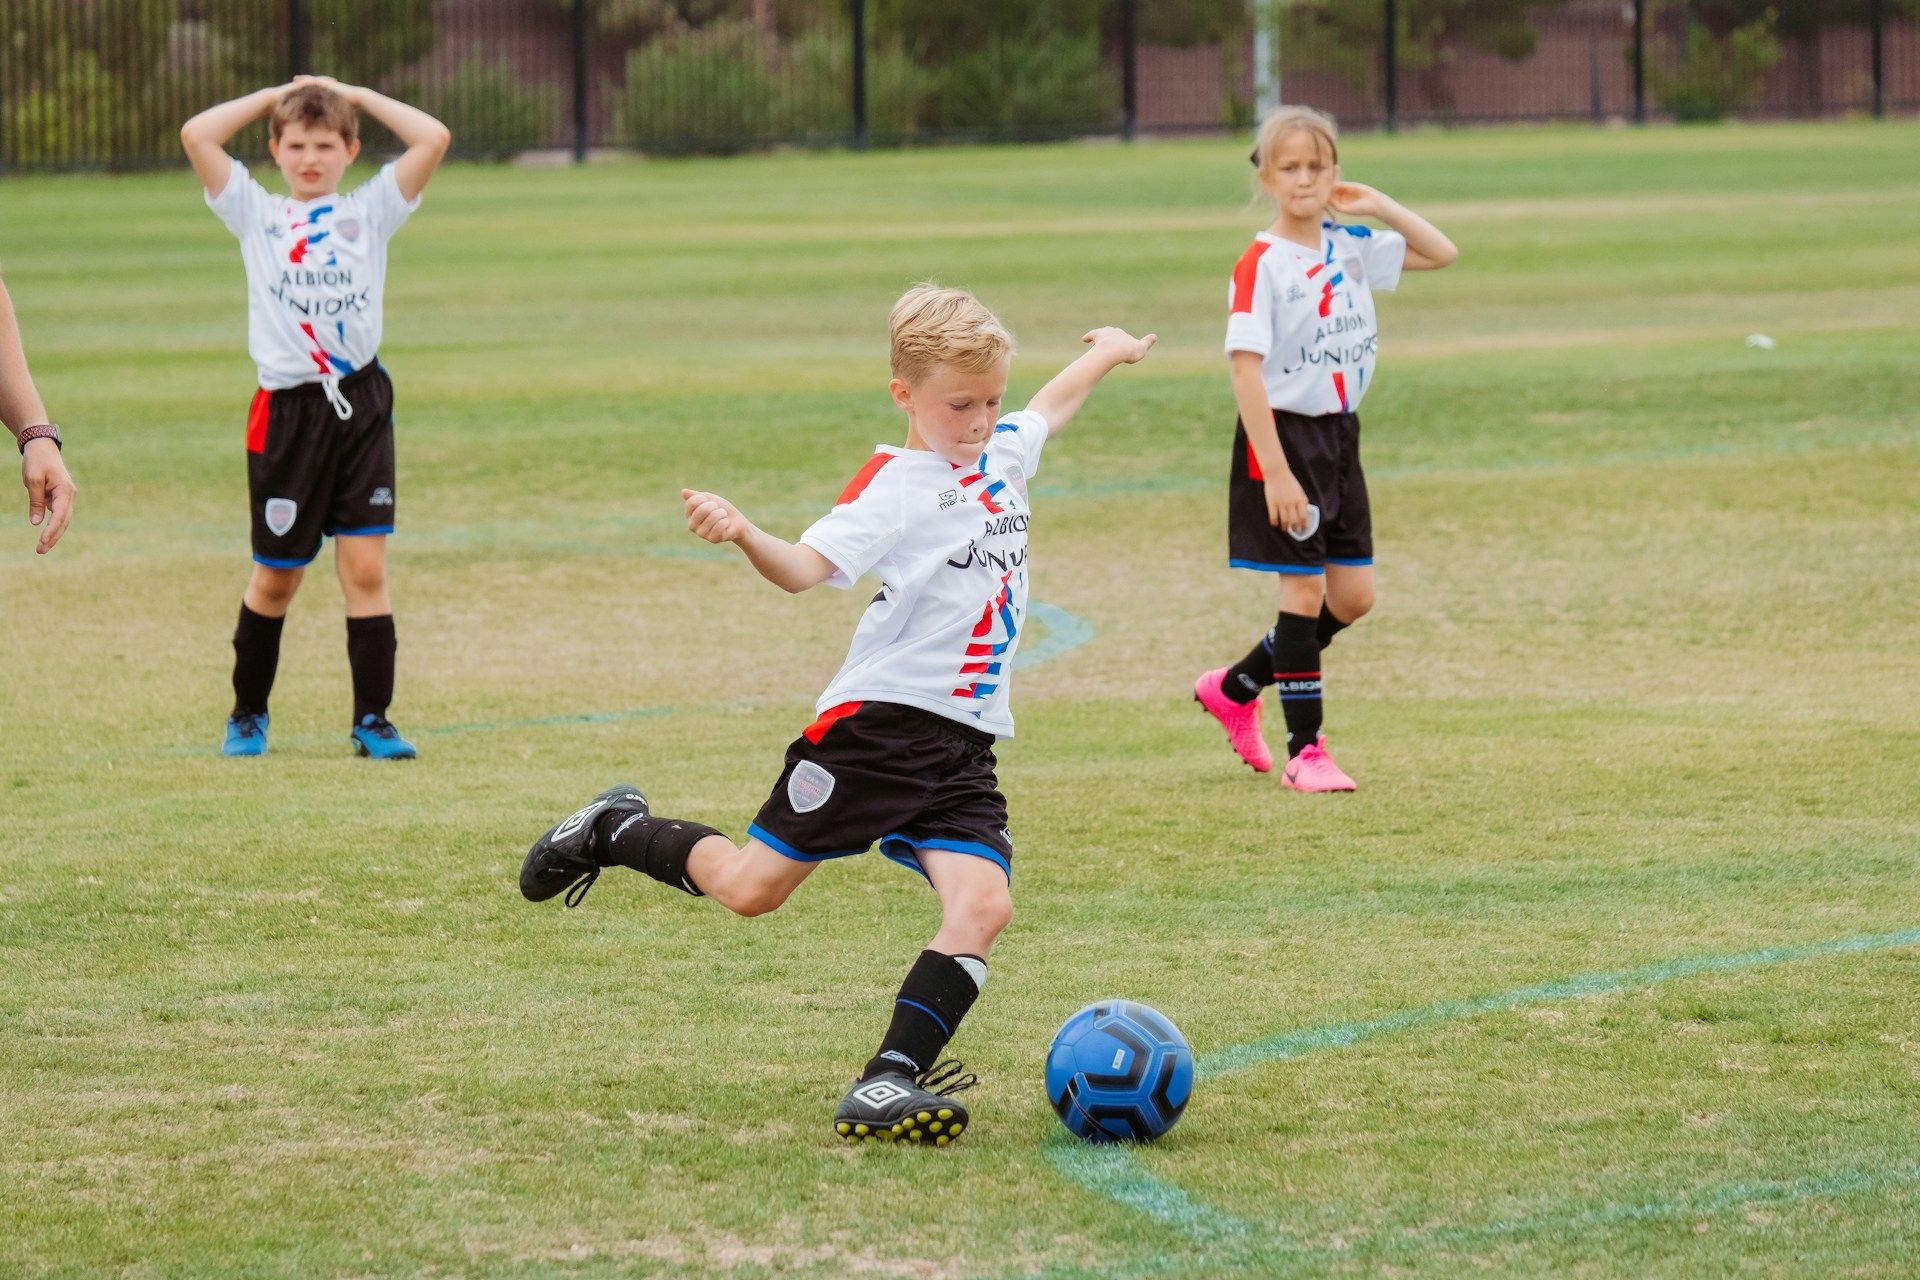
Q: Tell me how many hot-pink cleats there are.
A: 2